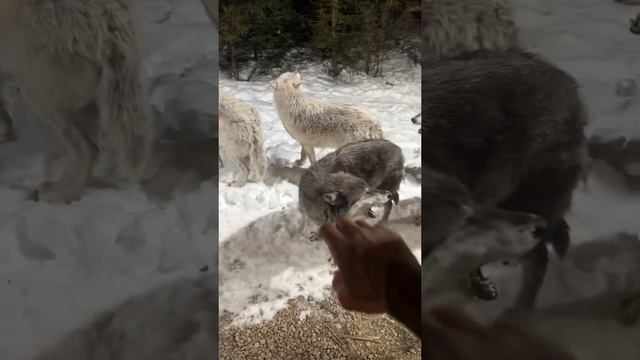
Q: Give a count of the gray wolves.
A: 1